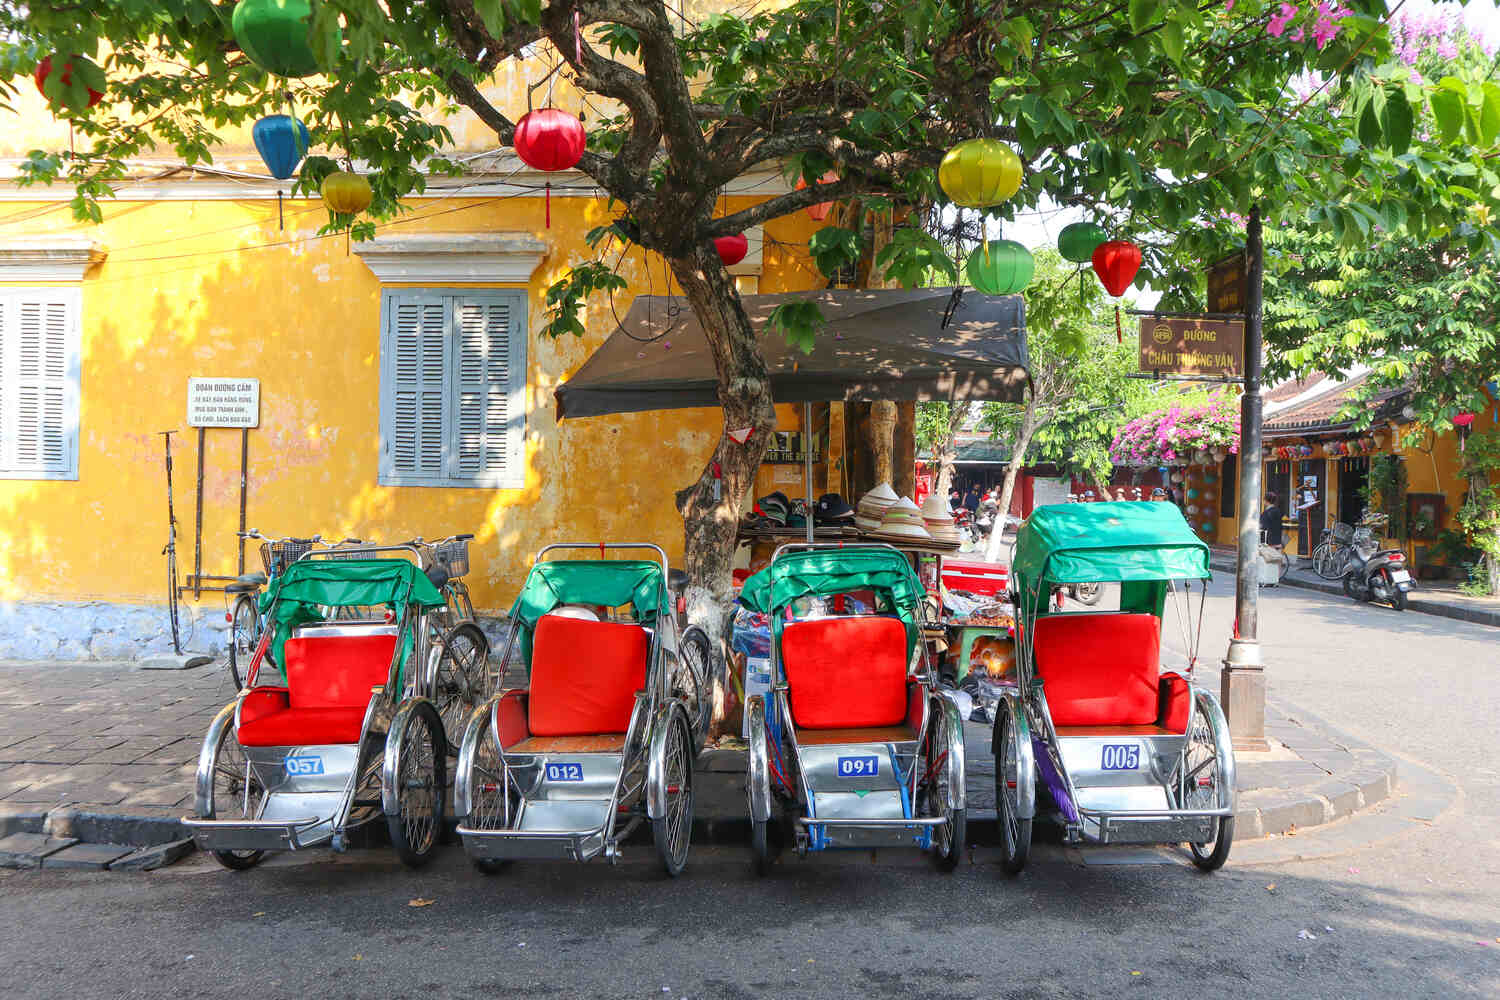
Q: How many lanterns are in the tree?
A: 11